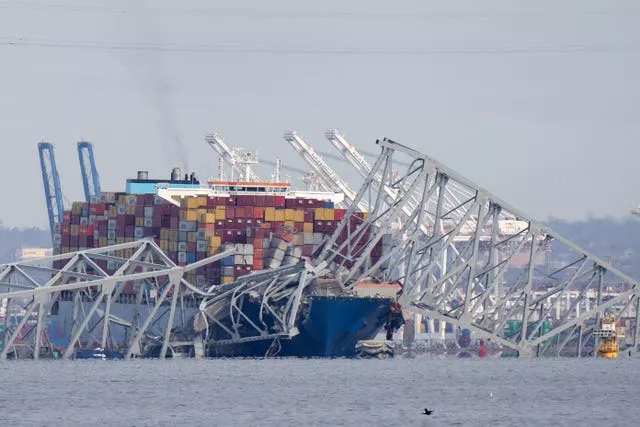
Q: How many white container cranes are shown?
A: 3